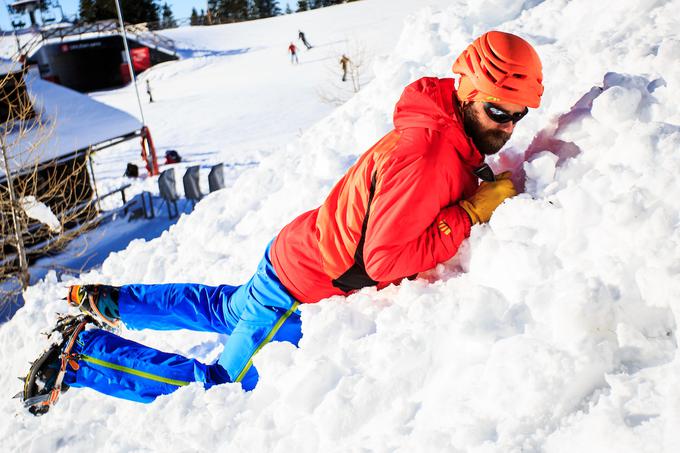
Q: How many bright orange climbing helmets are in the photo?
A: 1